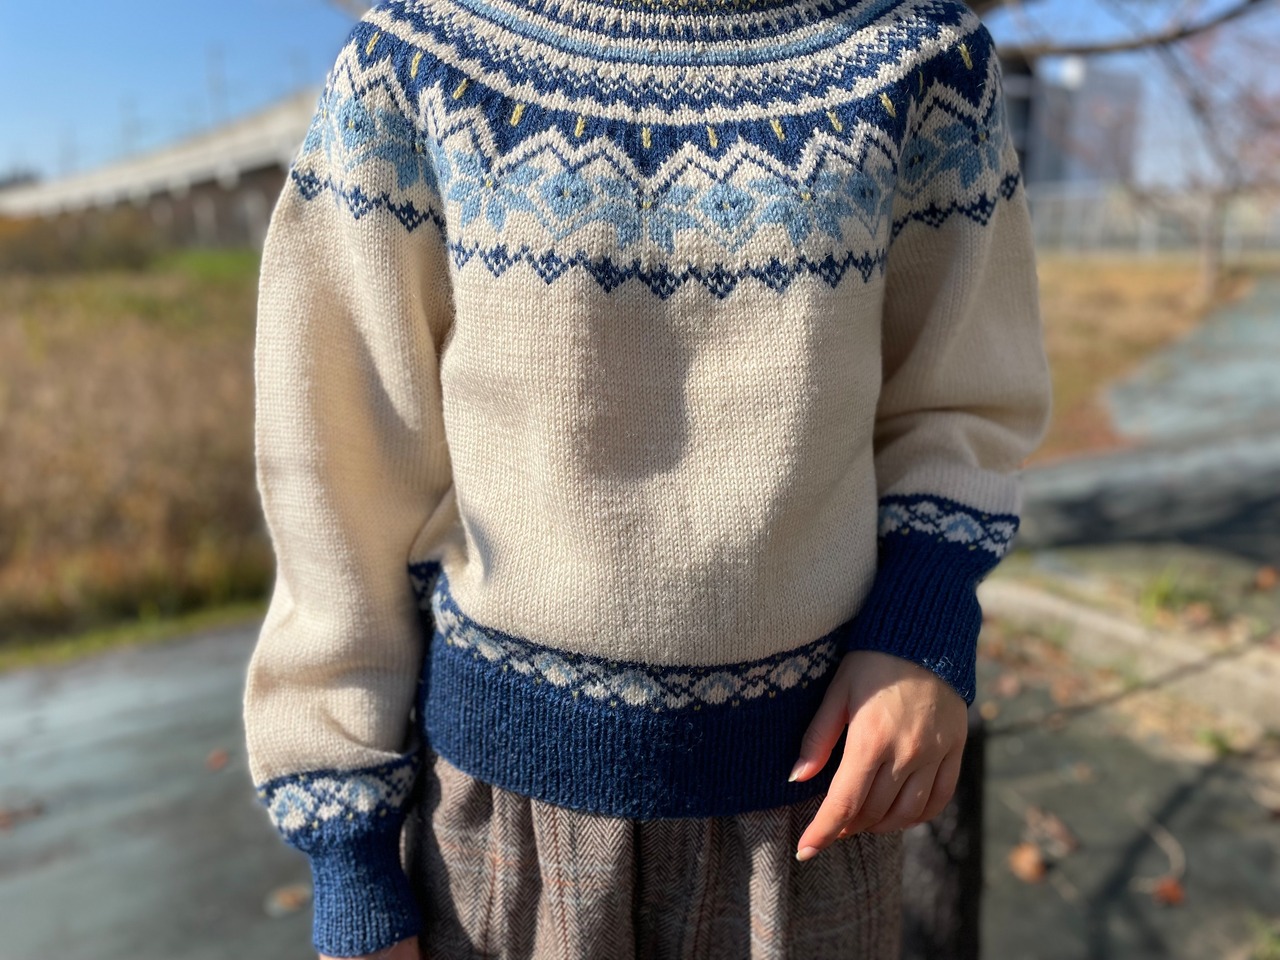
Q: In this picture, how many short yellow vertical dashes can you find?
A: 12